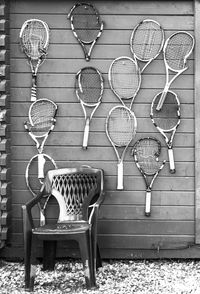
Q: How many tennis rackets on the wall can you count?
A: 11